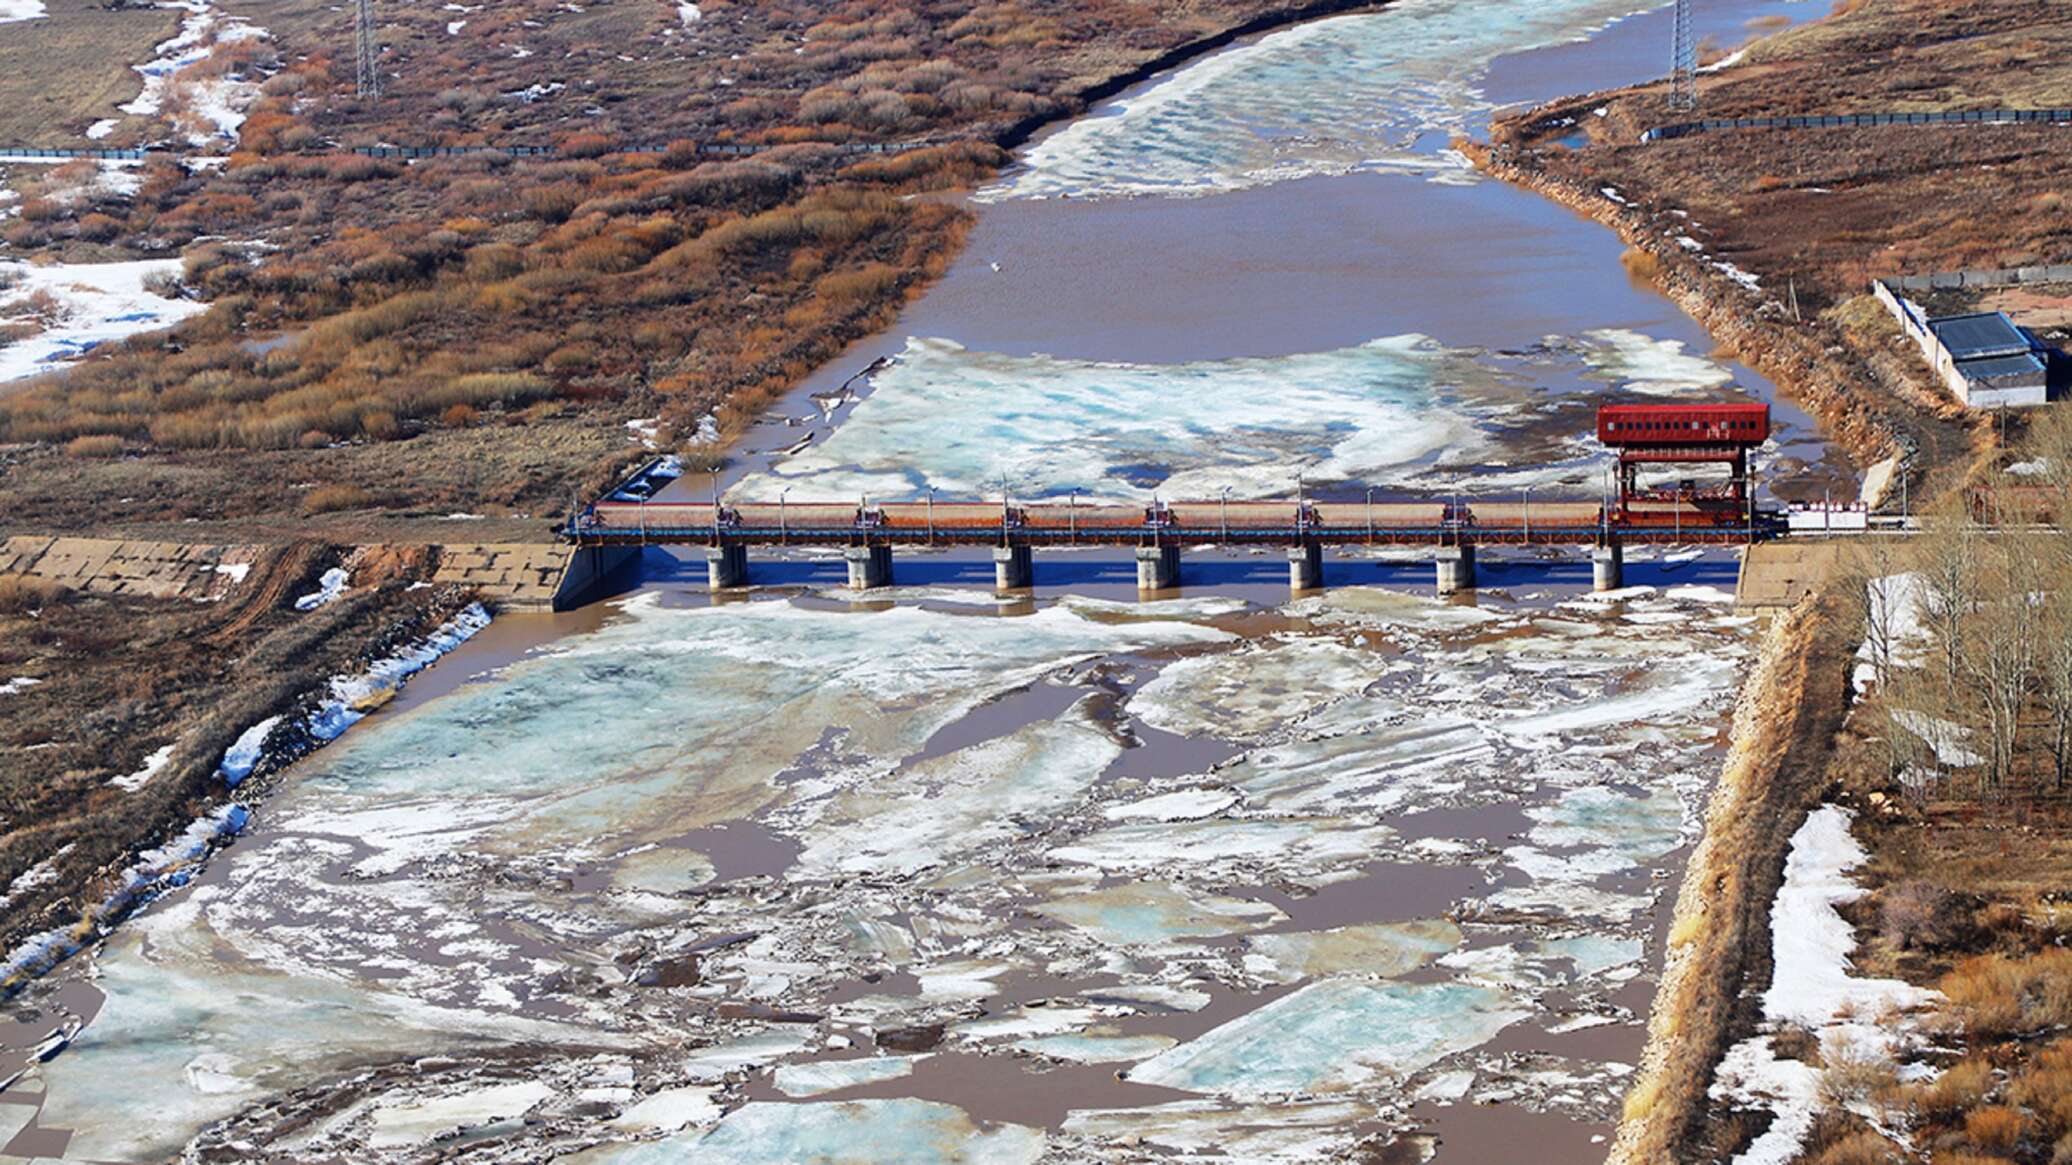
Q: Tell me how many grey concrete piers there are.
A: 7